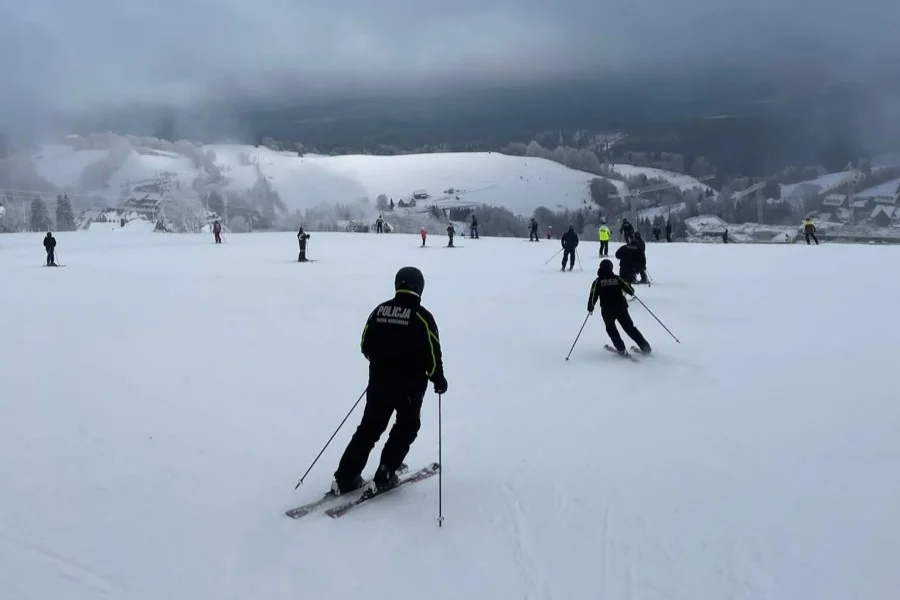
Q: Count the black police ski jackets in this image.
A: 2